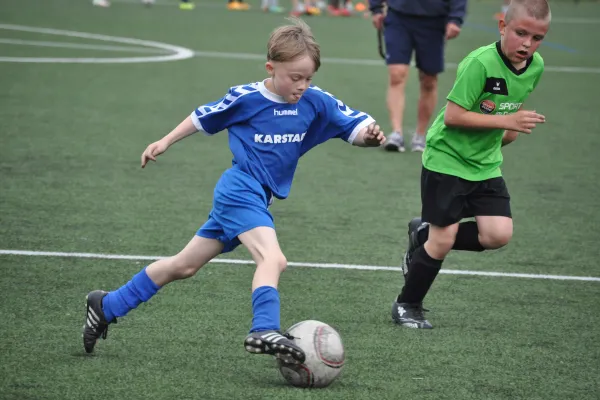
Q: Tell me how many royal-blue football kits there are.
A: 1